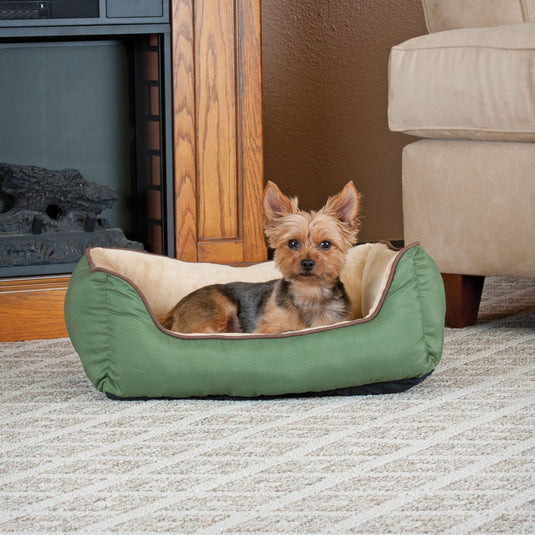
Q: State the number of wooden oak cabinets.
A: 1